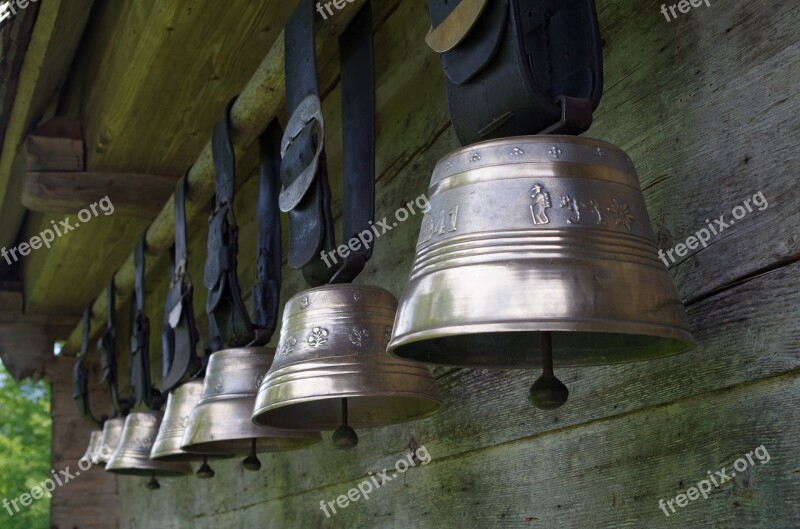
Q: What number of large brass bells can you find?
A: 7